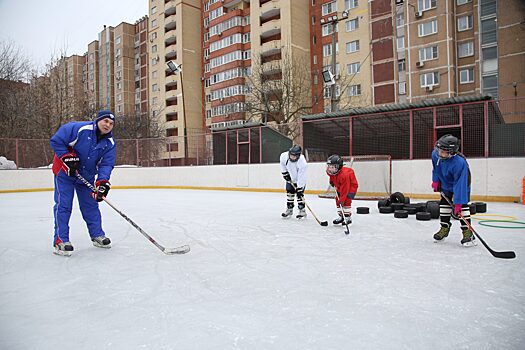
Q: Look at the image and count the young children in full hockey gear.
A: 3